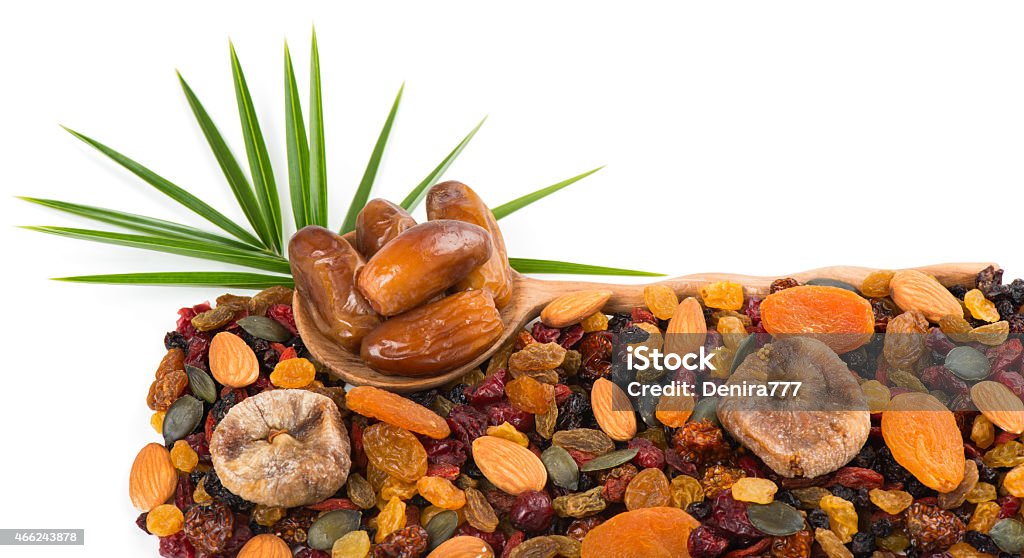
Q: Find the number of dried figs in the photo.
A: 2